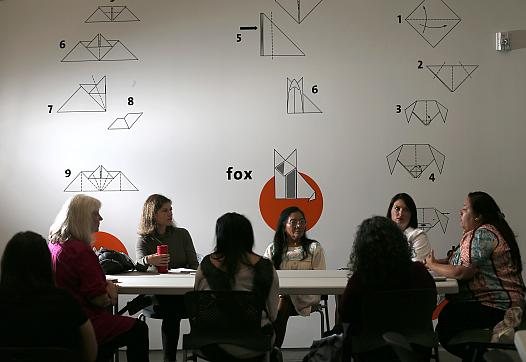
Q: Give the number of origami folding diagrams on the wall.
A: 14